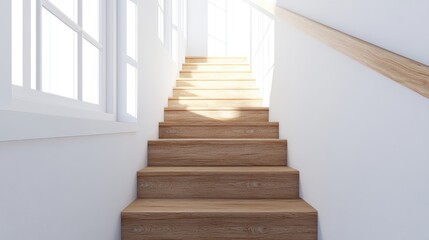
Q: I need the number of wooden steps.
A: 11